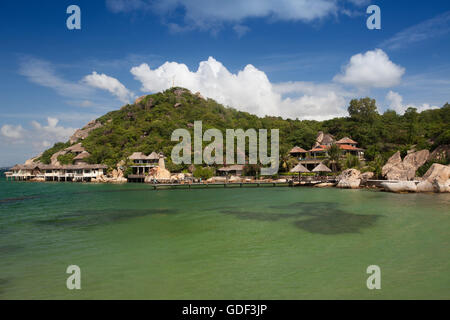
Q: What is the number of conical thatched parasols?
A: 2